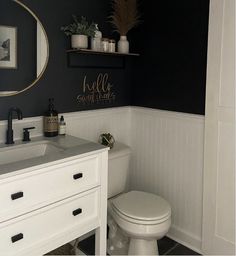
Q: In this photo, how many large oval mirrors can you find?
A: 1